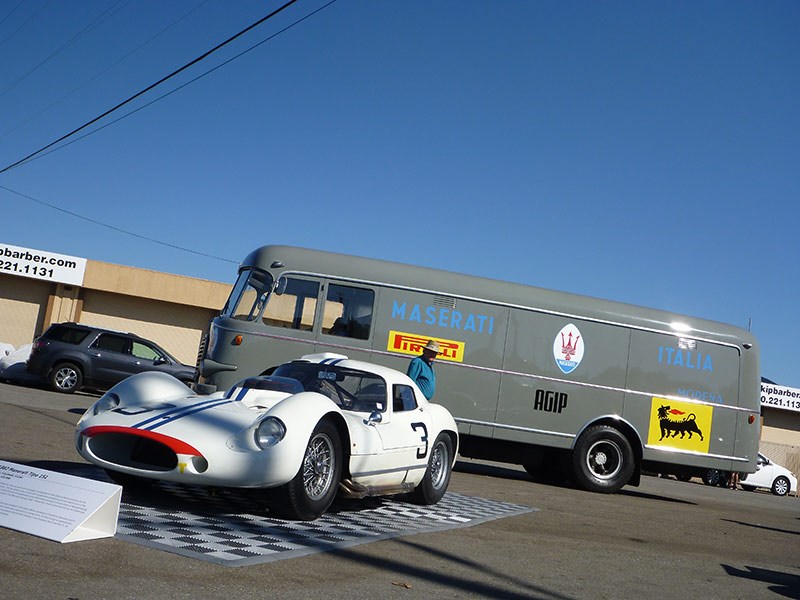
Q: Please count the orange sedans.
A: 0